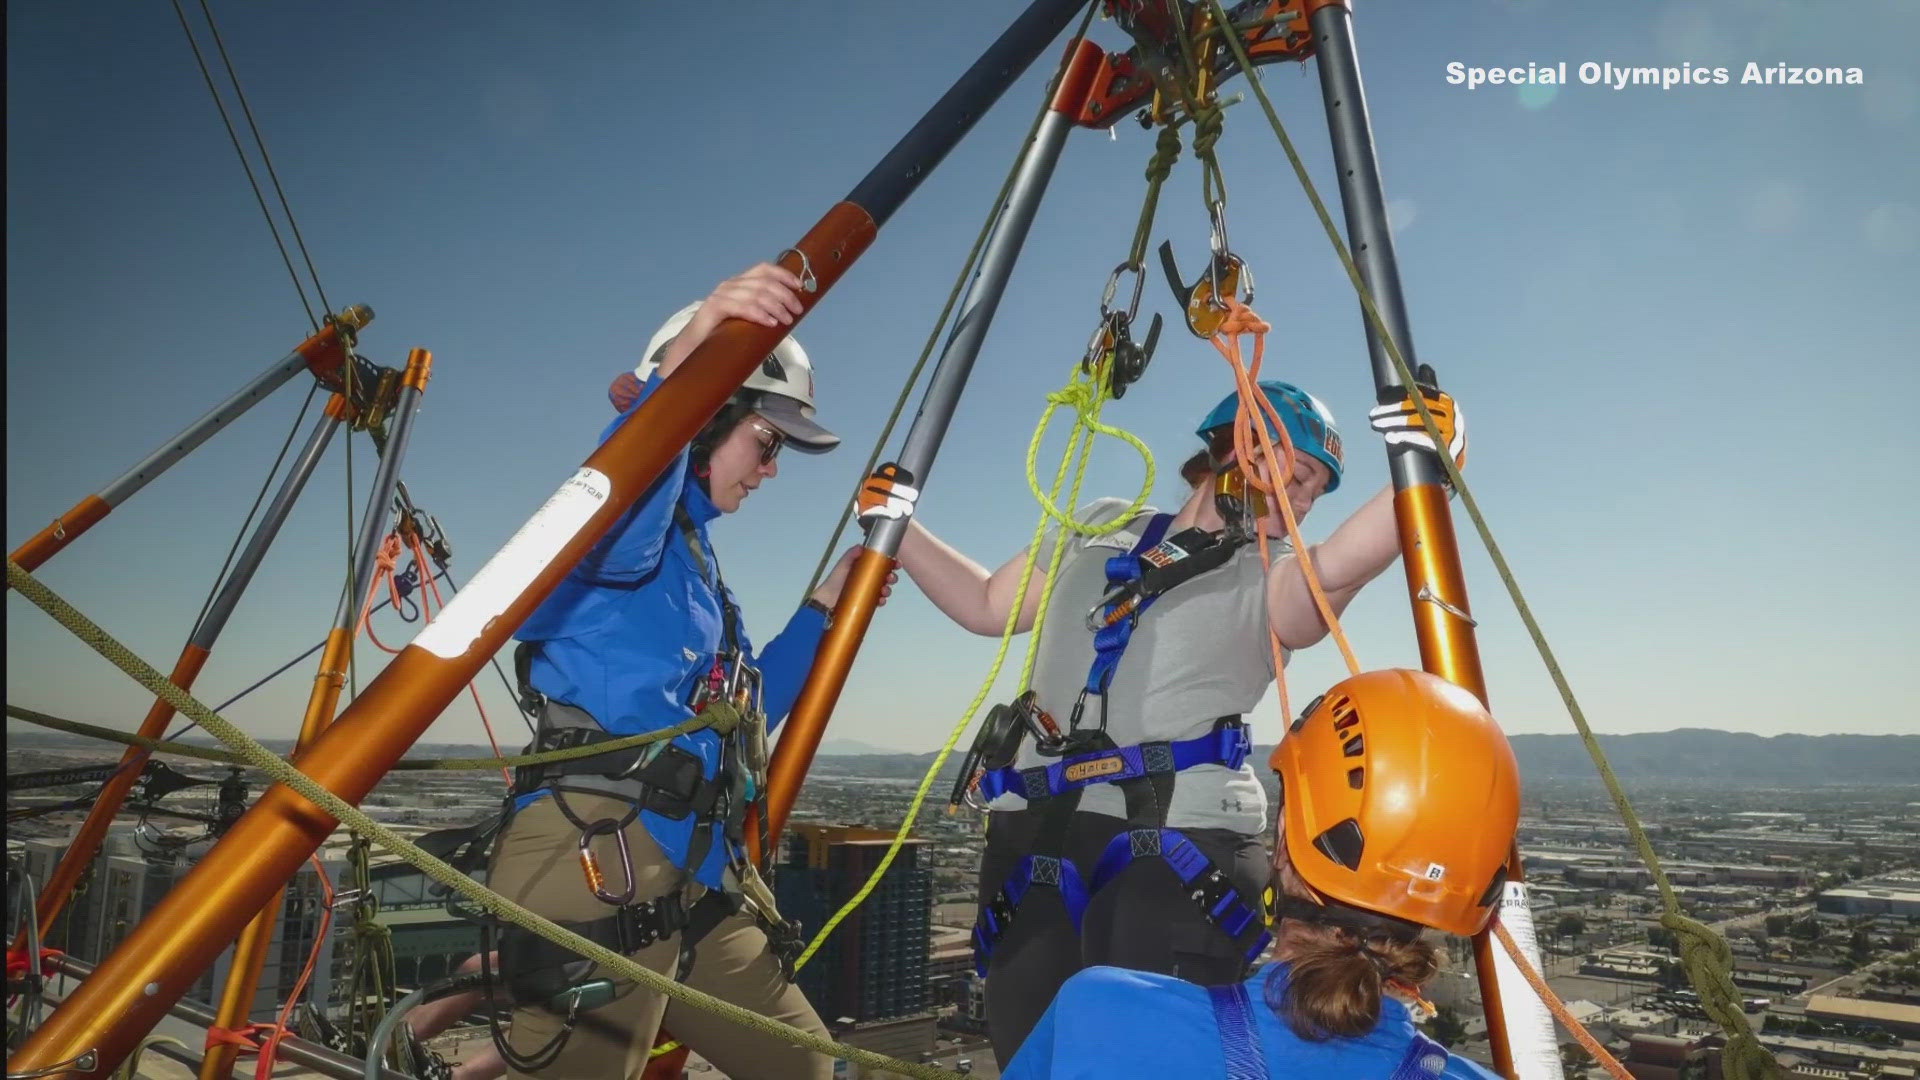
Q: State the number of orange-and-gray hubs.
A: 2